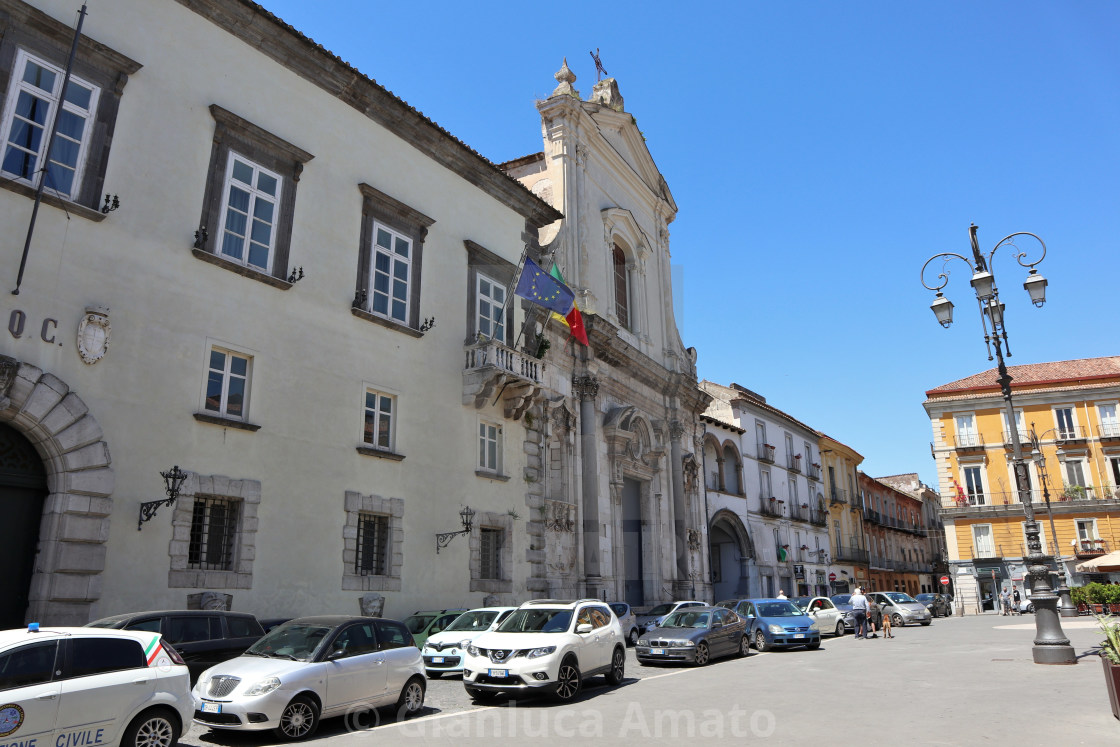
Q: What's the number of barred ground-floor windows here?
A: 3